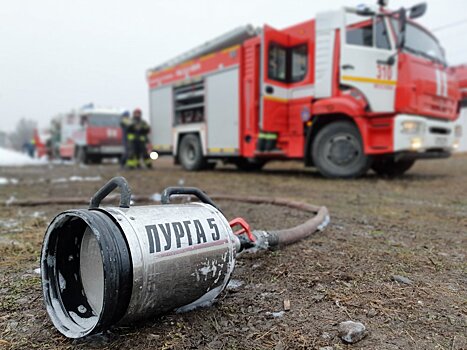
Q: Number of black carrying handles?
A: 2